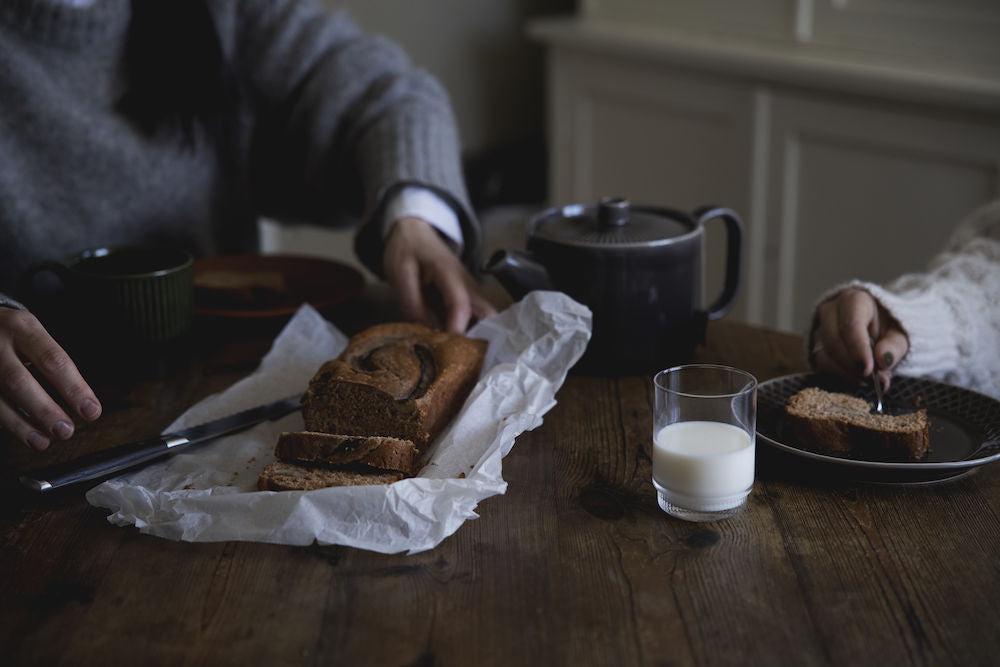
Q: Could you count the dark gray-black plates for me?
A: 1